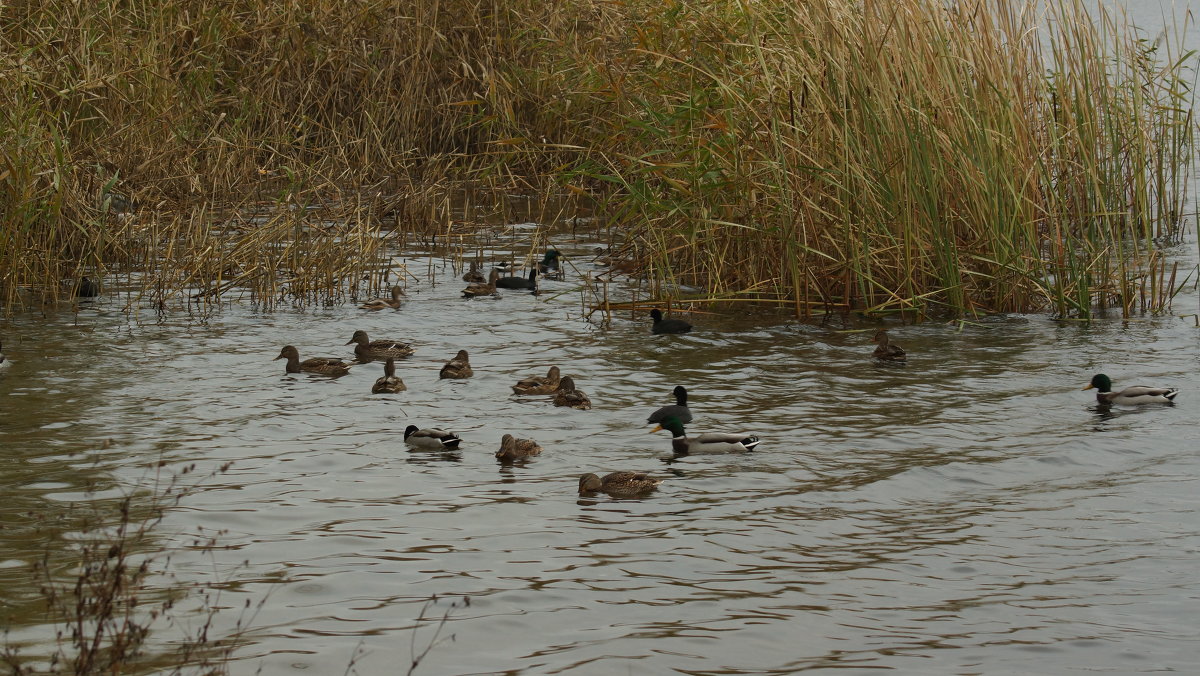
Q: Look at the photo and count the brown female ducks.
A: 12